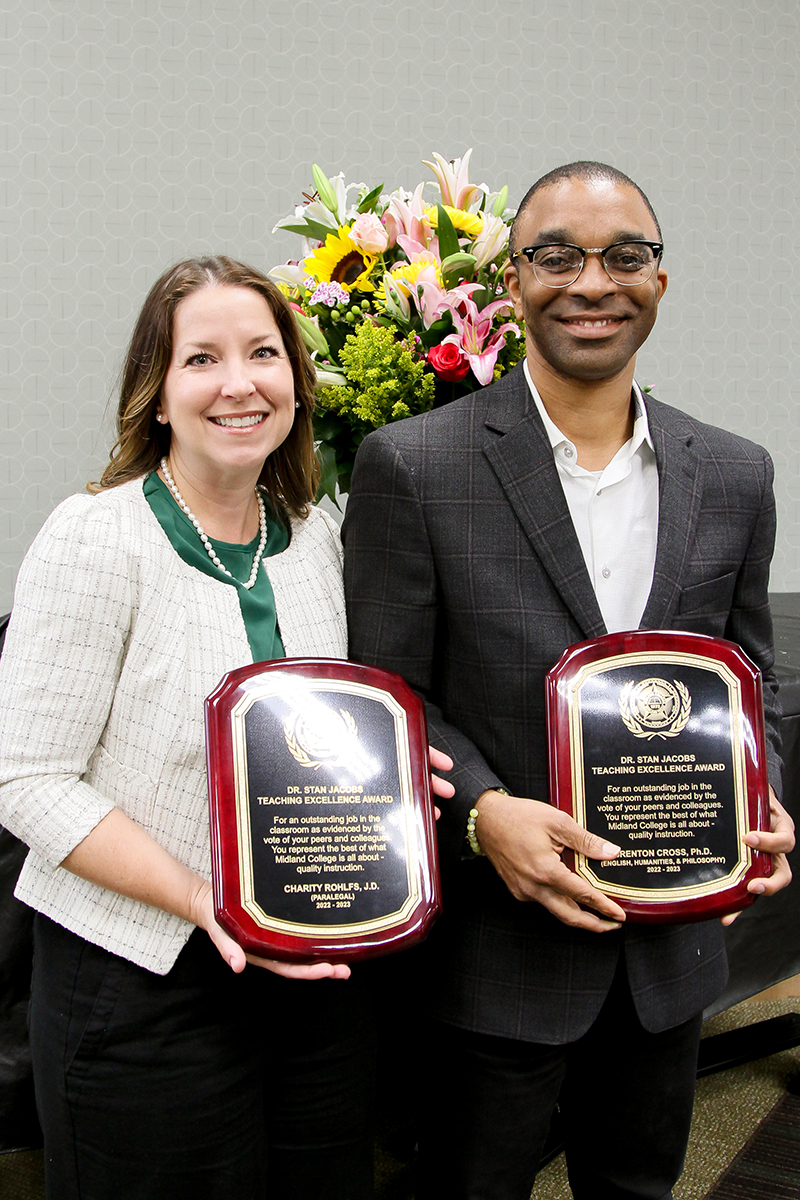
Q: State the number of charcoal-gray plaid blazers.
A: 1